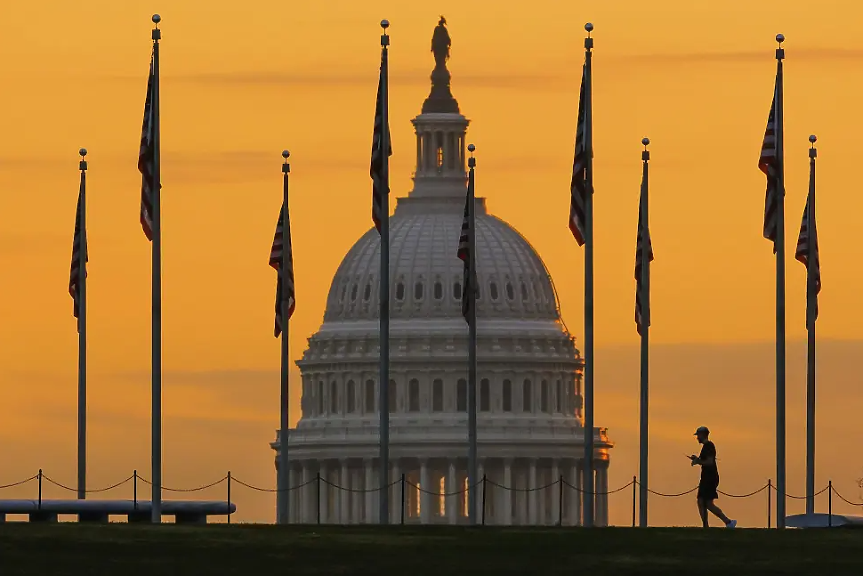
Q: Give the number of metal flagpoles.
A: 9